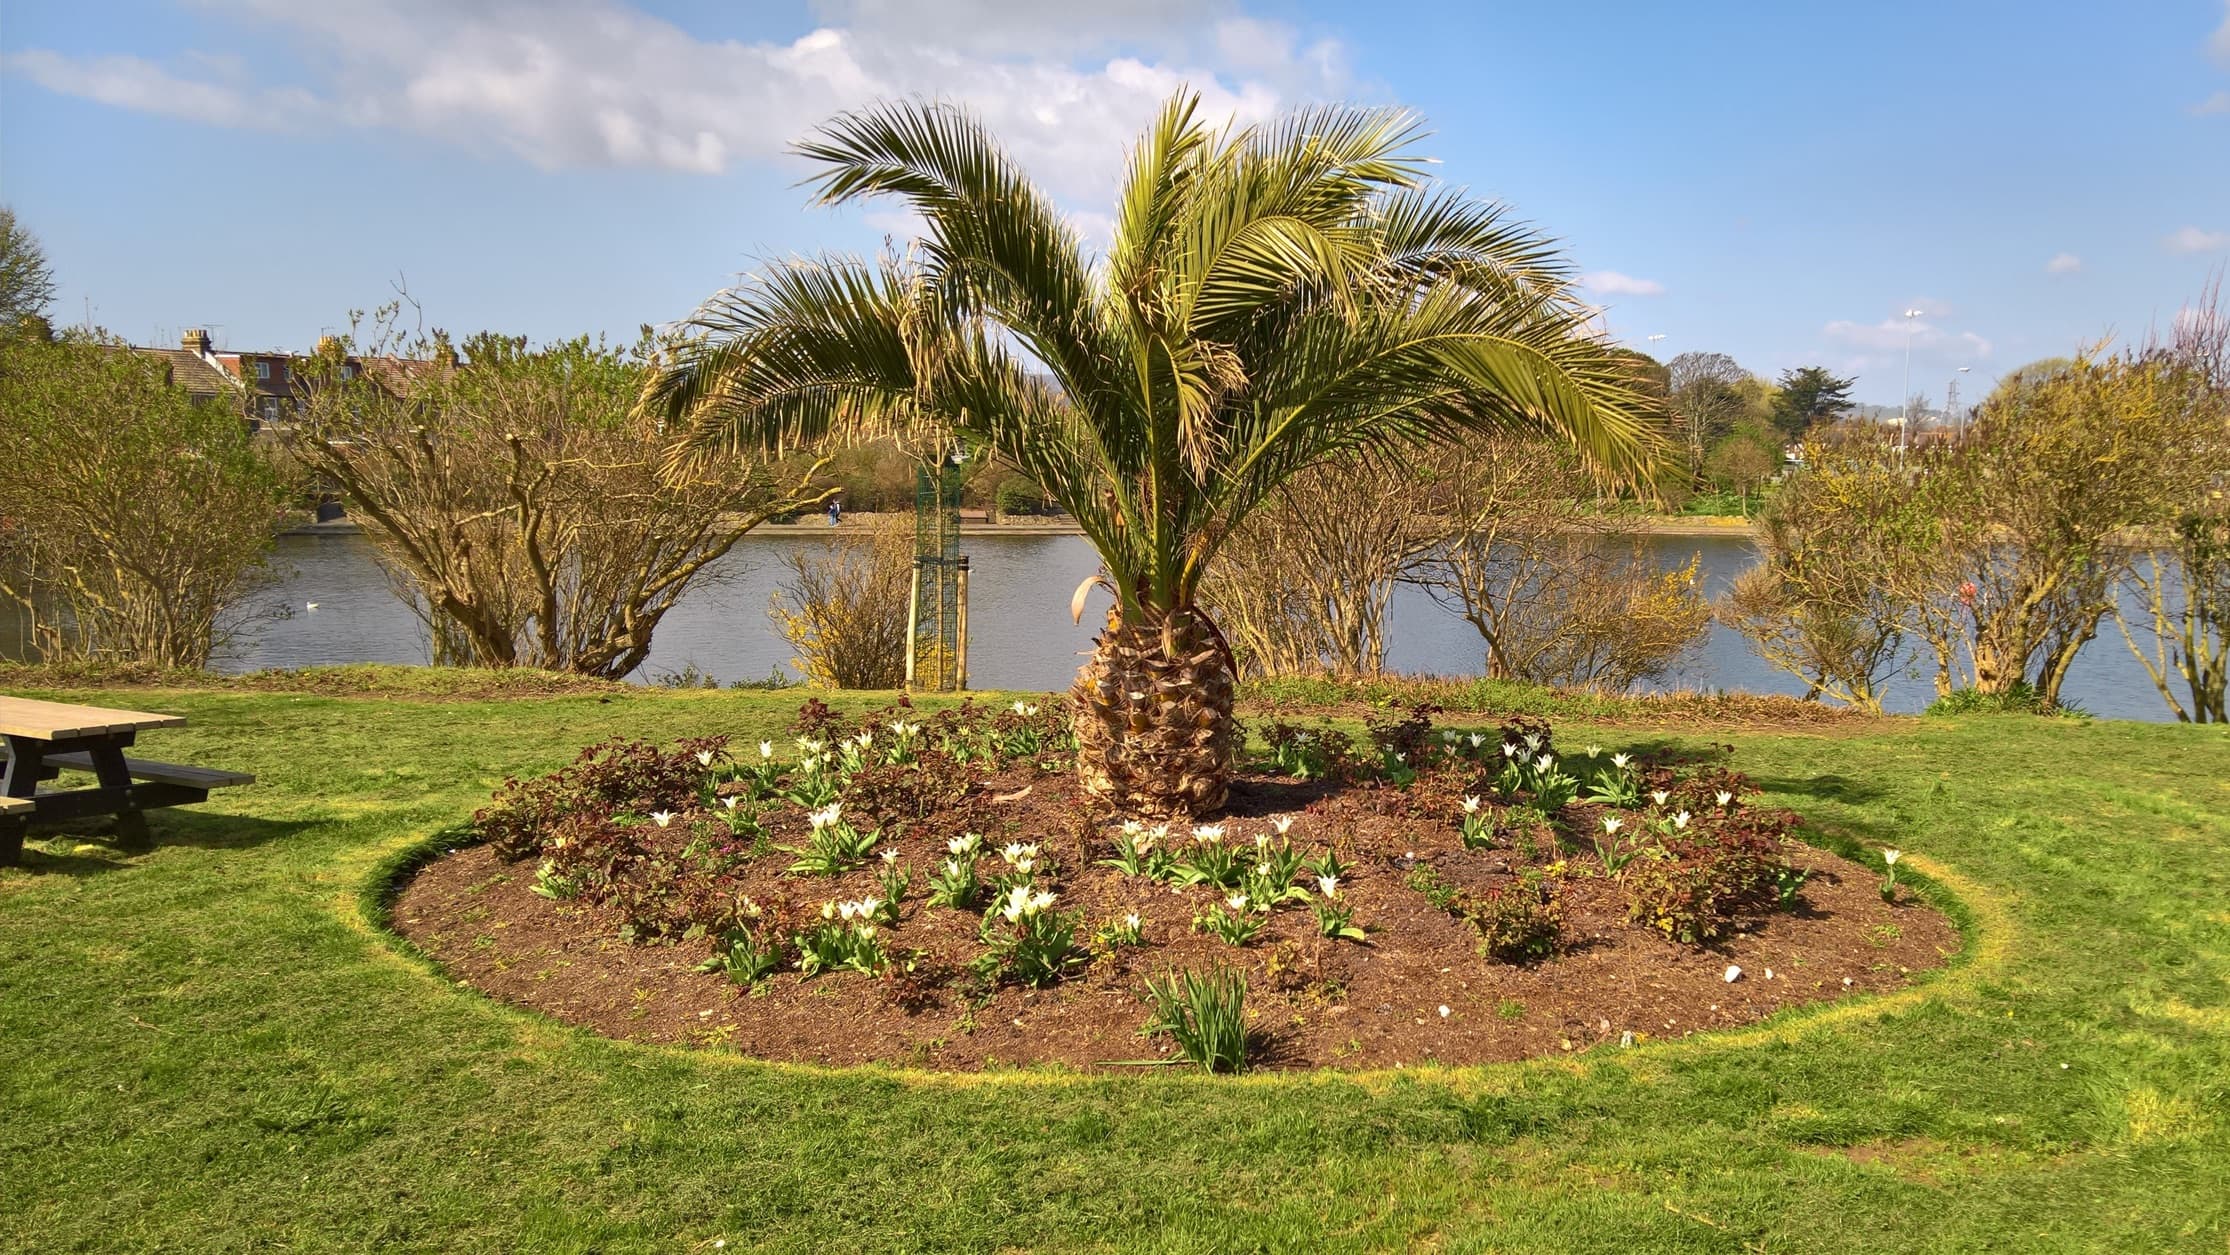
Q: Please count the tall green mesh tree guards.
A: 1